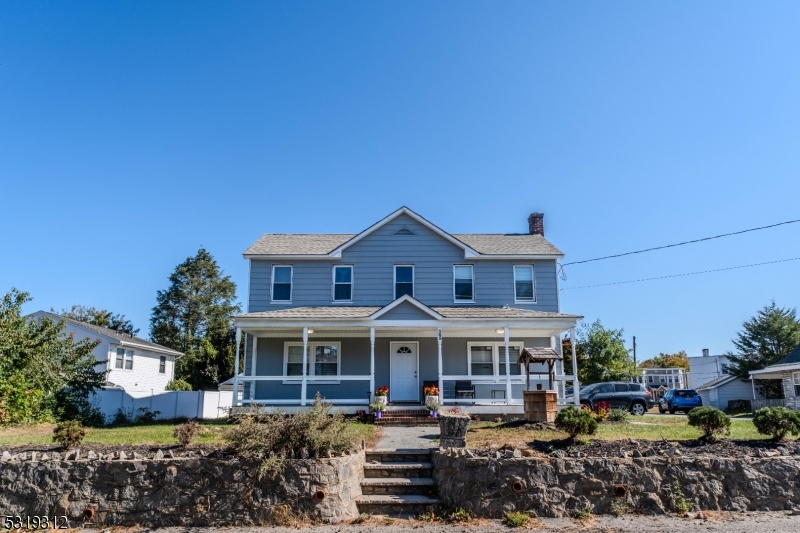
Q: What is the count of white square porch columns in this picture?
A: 6